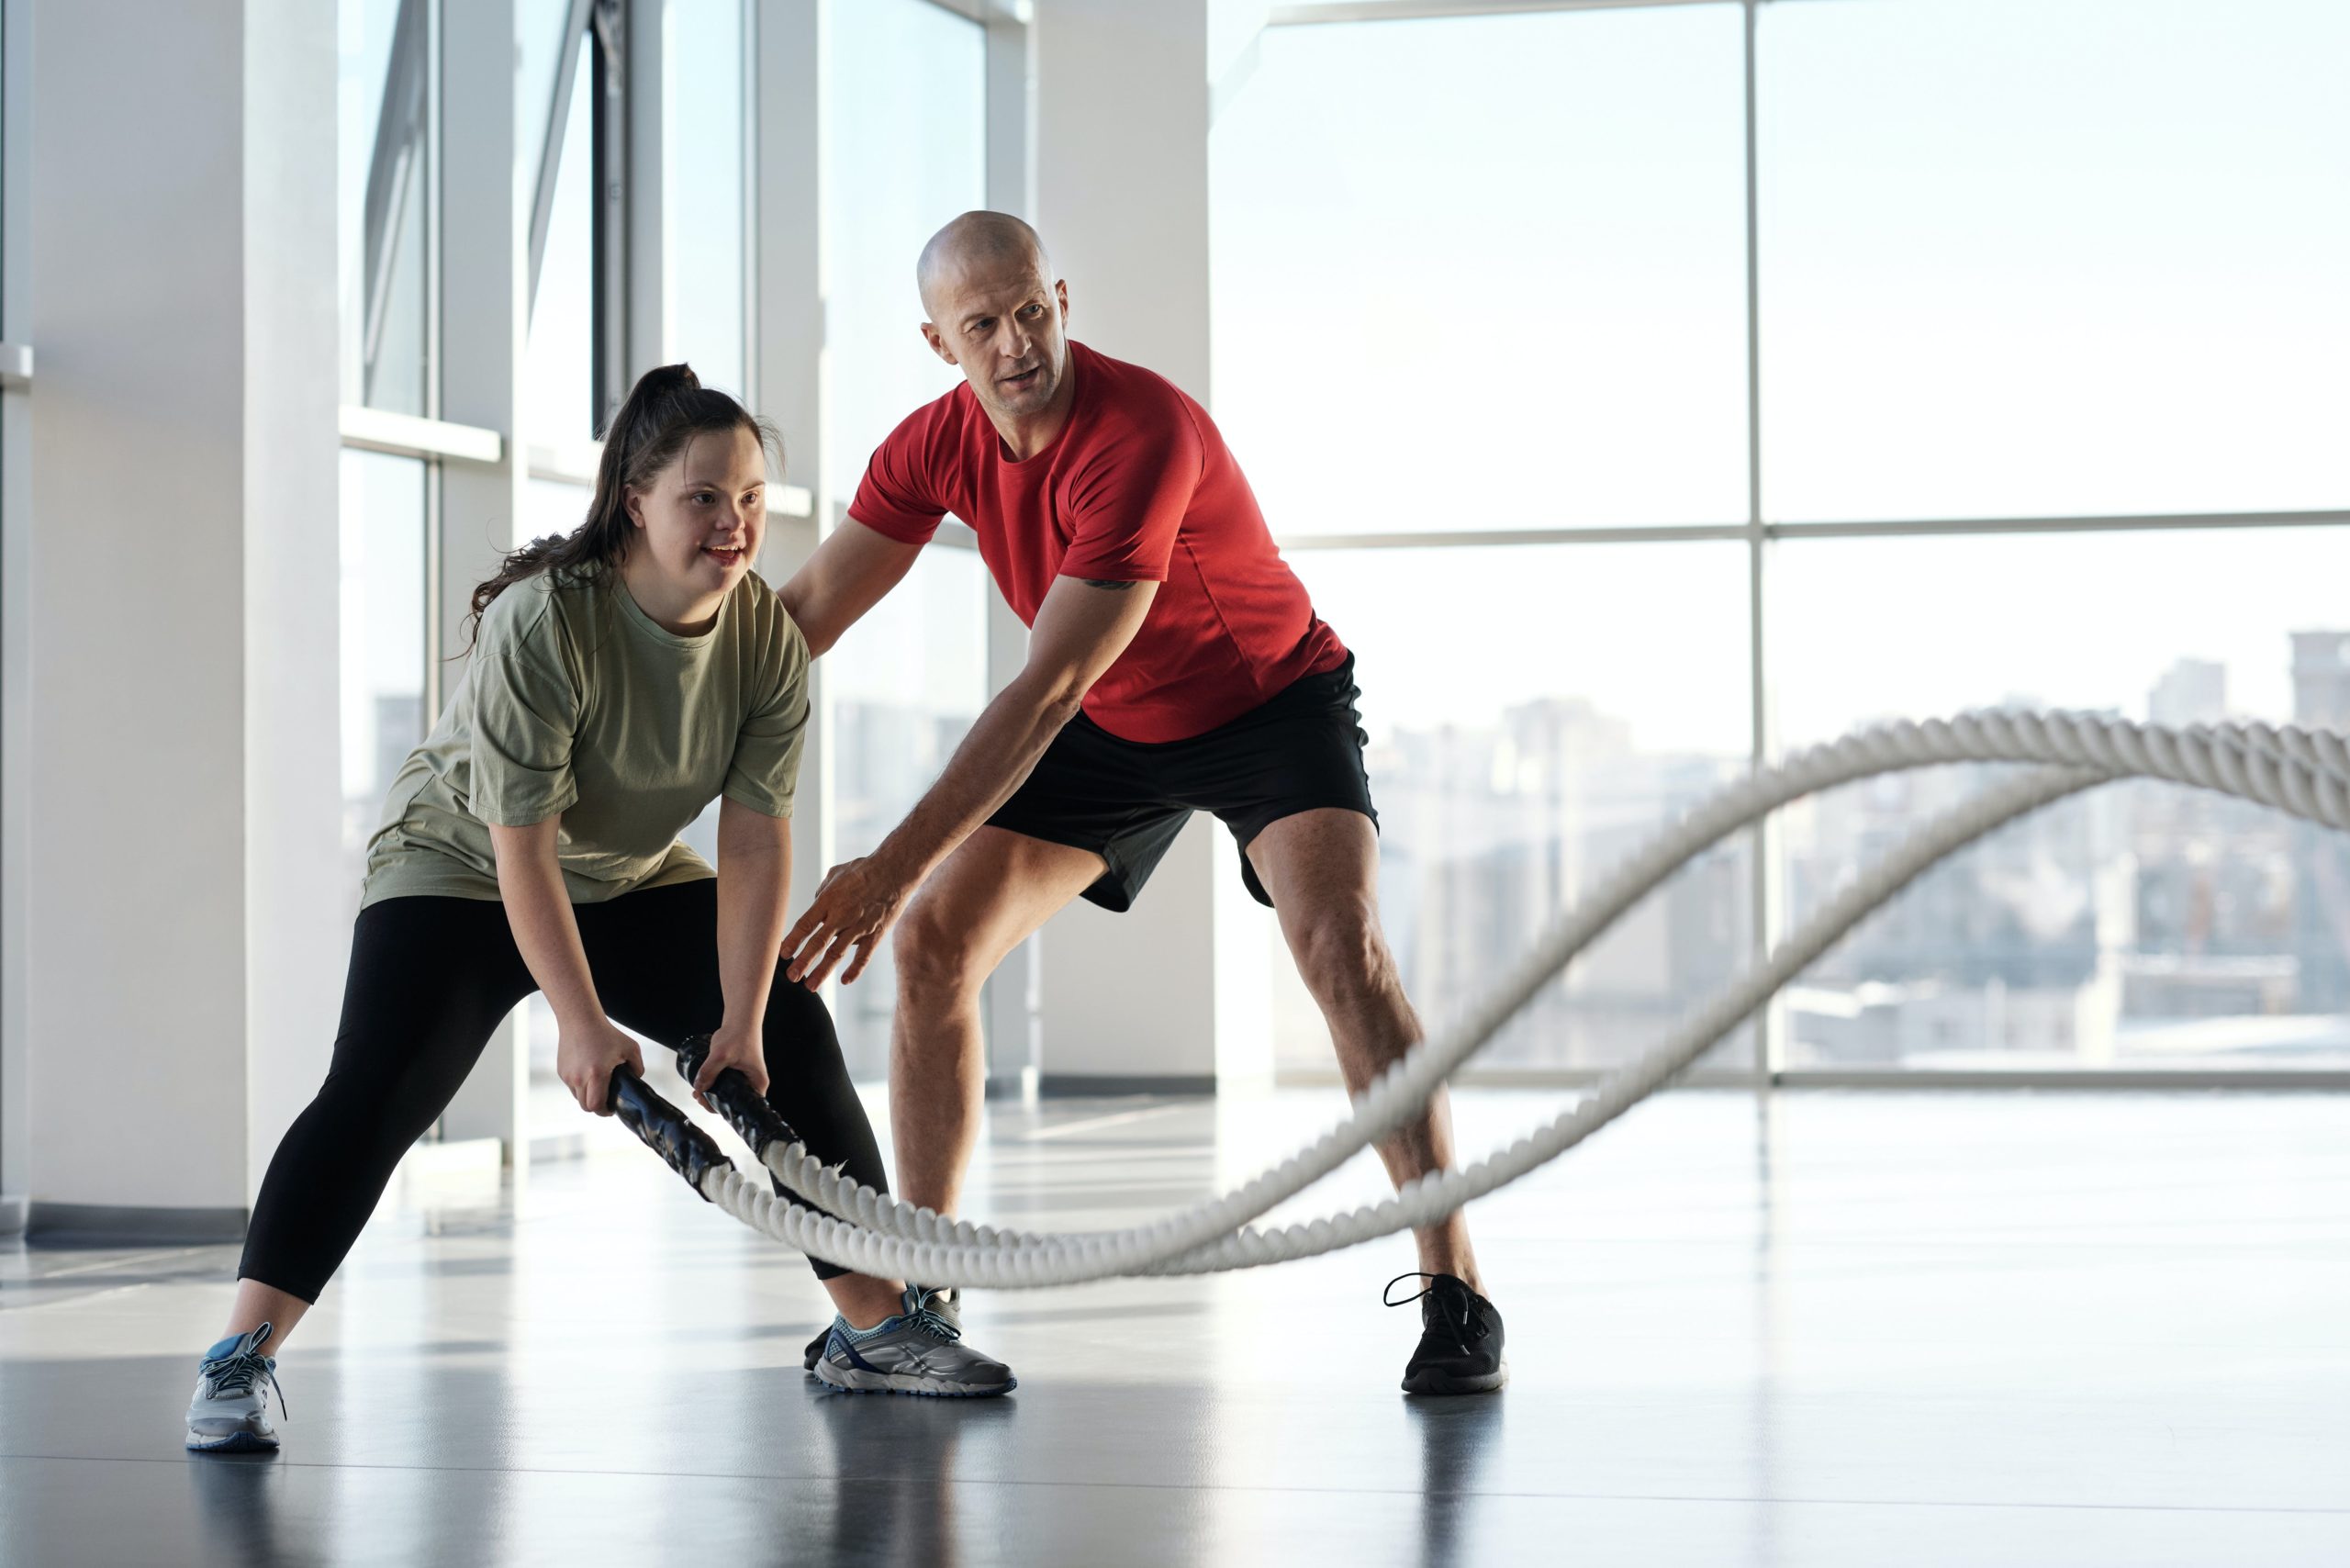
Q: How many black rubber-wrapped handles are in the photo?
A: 2